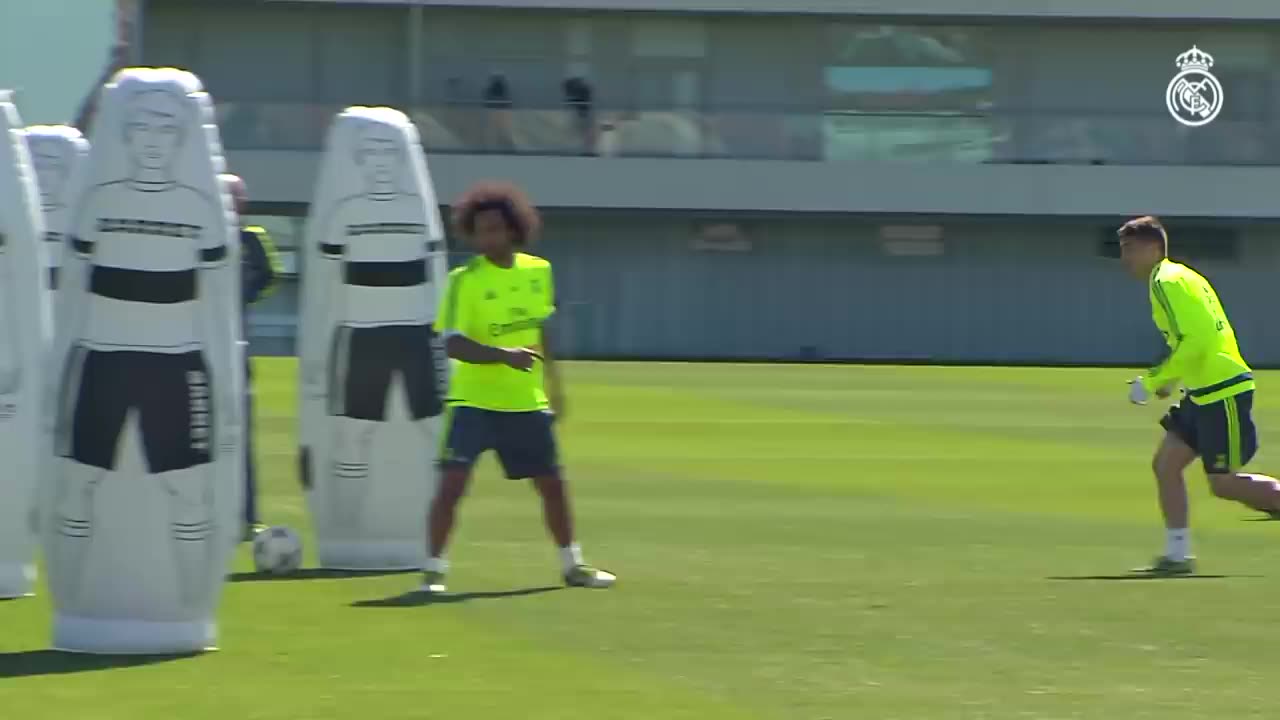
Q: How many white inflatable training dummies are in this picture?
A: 4